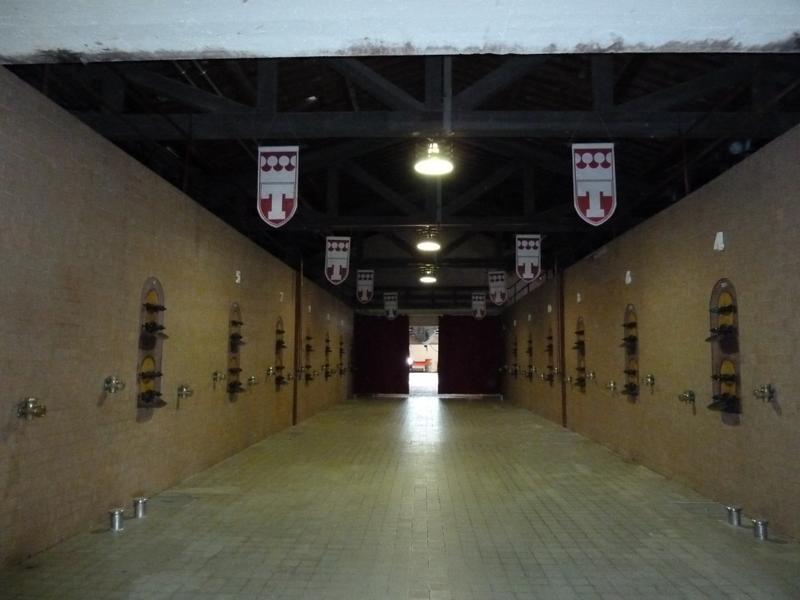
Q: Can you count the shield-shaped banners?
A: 8